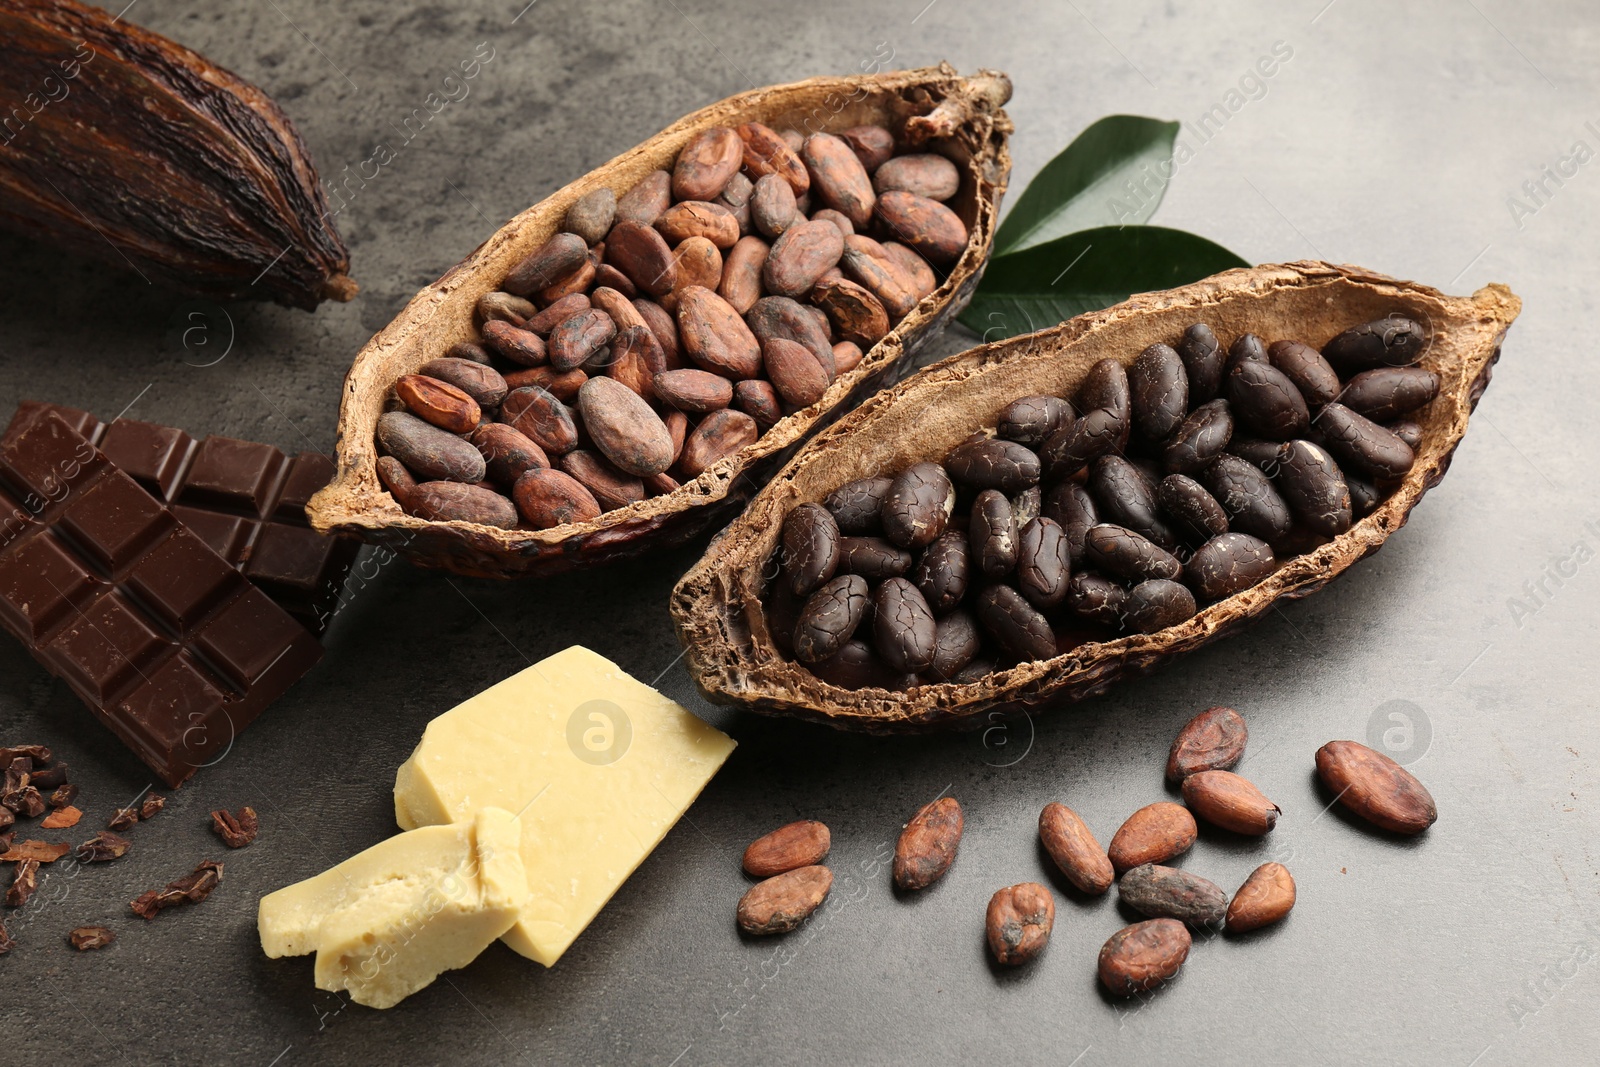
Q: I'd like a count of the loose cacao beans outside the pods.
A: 12